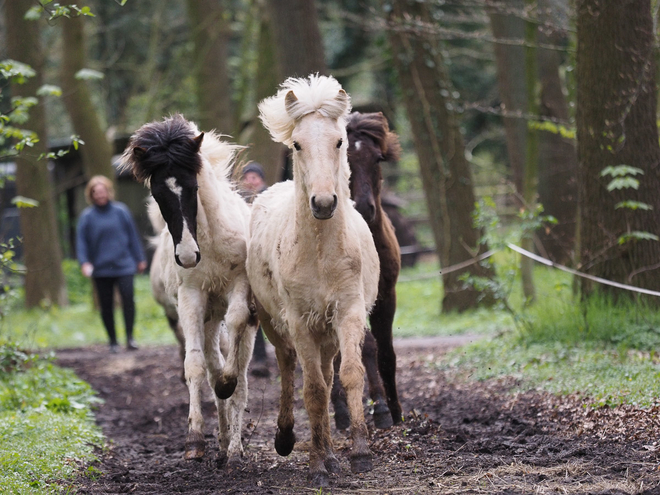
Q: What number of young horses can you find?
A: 3